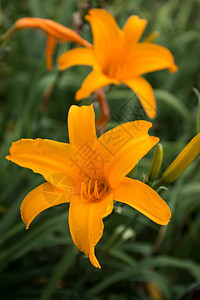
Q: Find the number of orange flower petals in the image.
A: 12